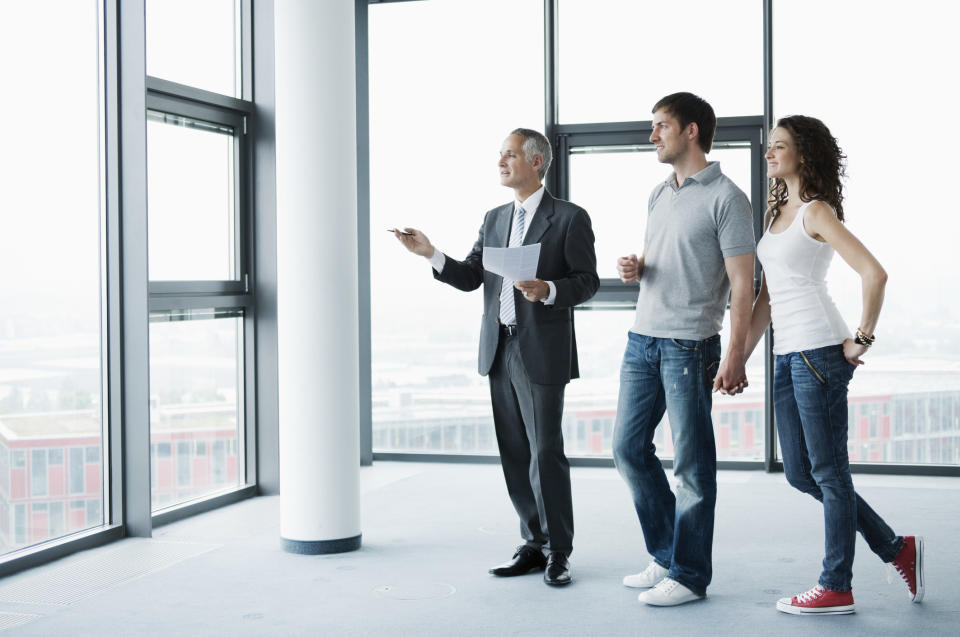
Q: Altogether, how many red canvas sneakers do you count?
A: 2